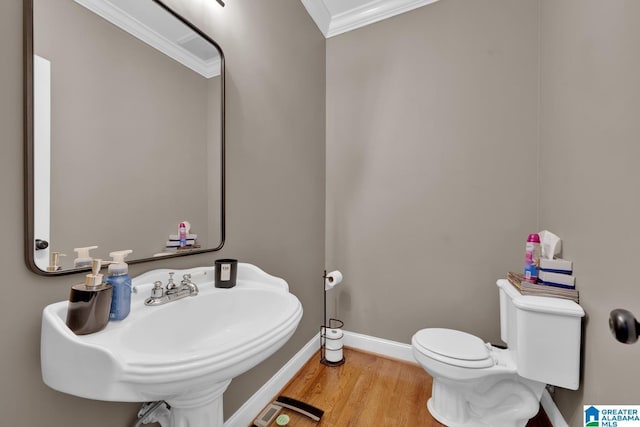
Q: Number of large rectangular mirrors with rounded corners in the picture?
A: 1